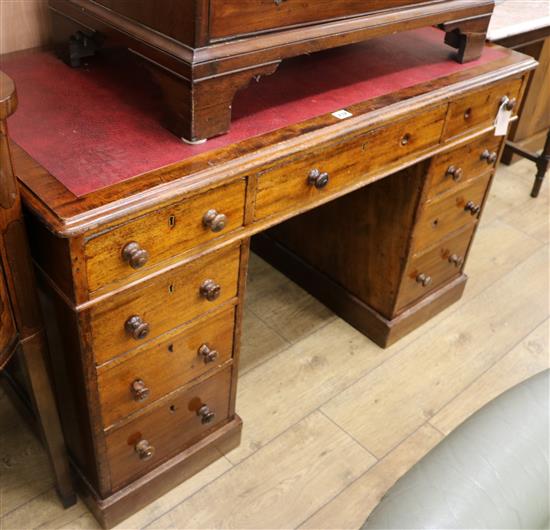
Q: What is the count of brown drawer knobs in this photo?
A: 15